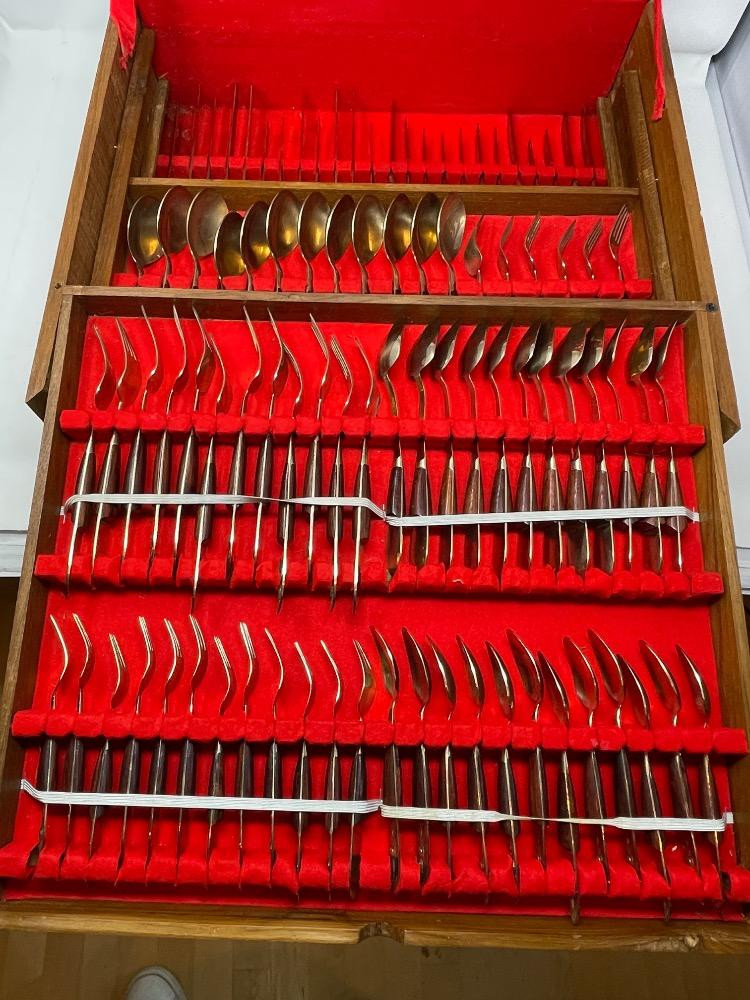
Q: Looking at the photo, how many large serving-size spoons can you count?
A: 12